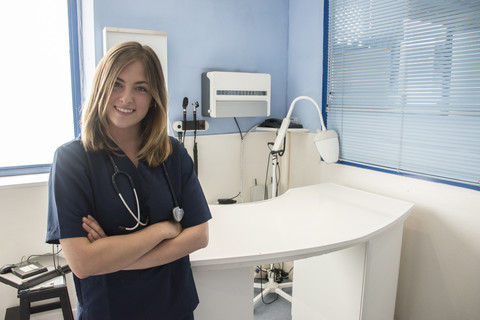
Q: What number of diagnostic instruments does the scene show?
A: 3